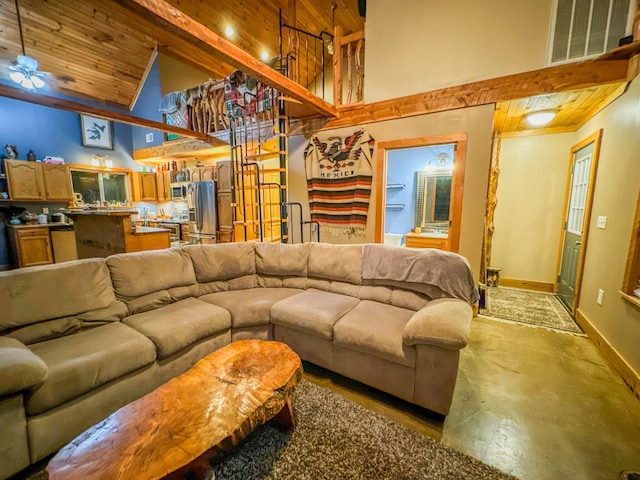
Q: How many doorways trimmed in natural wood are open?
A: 1